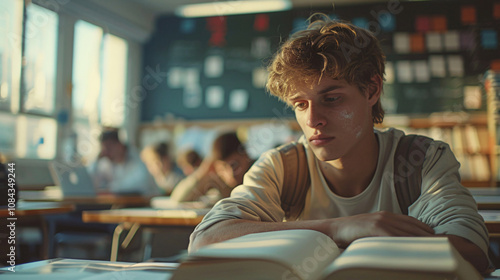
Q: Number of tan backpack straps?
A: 2